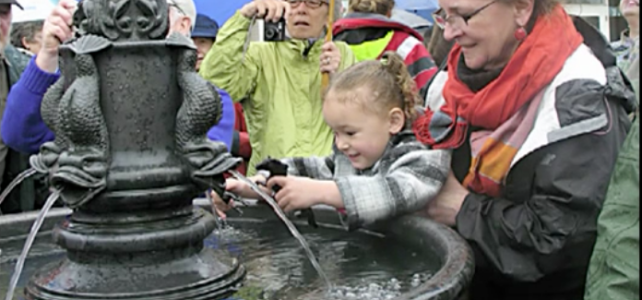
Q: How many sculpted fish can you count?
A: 3